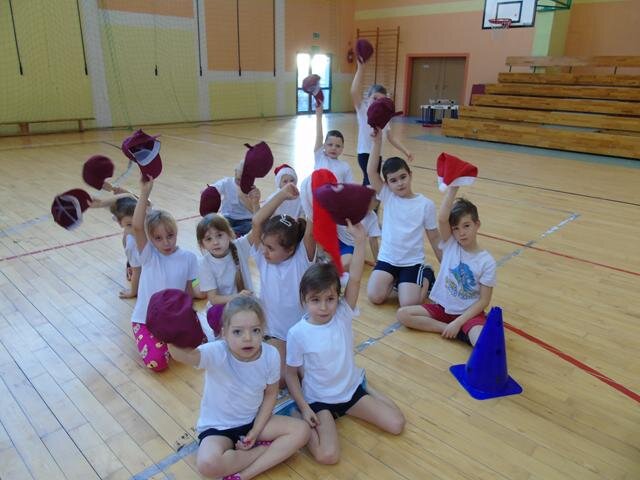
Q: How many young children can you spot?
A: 13